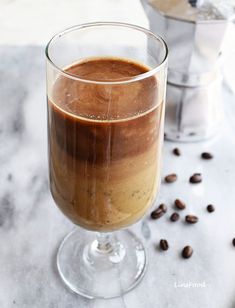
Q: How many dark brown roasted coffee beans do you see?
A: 13